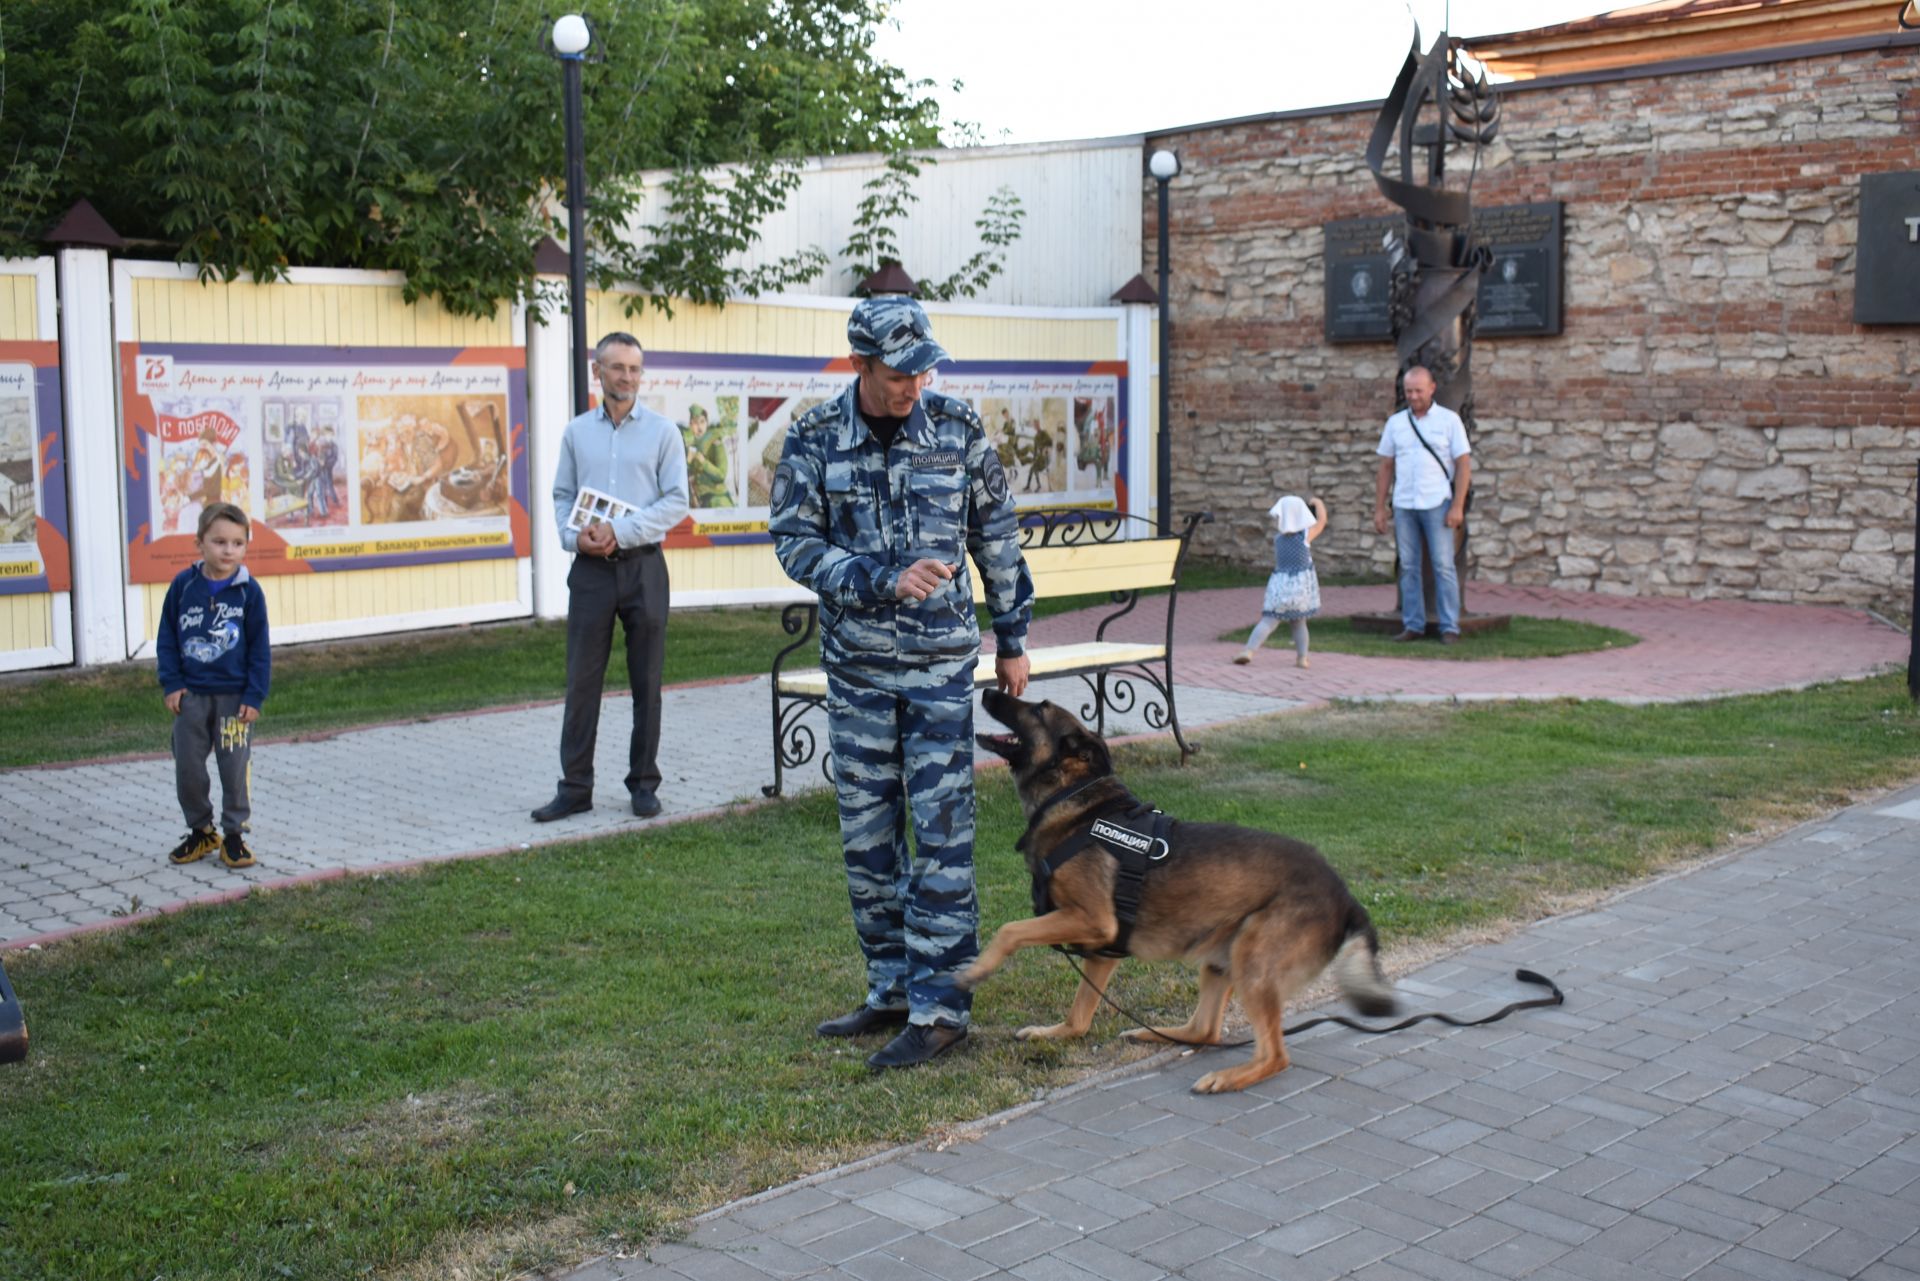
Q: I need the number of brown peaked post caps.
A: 4